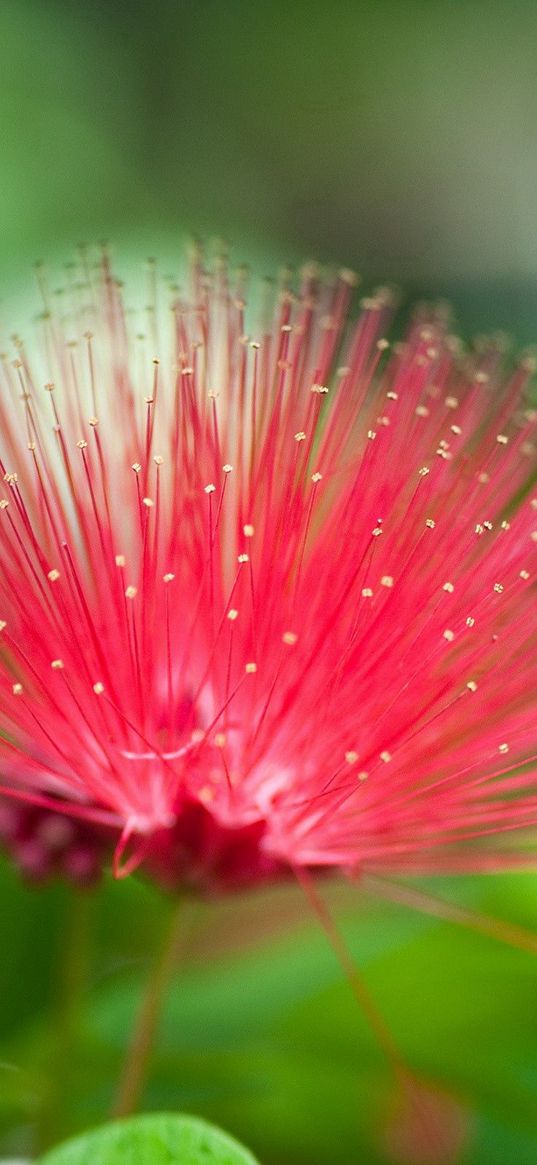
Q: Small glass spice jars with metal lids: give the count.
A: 0